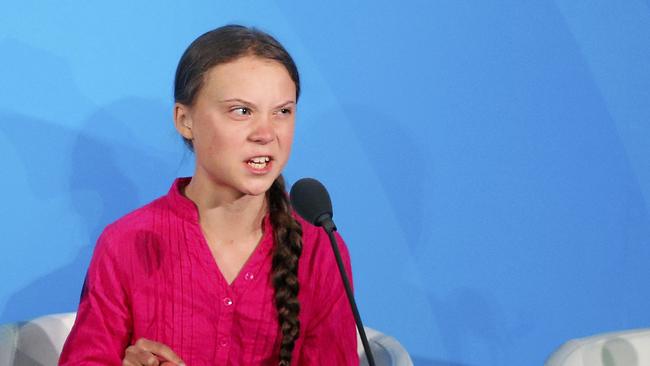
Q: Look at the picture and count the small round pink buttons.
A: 3